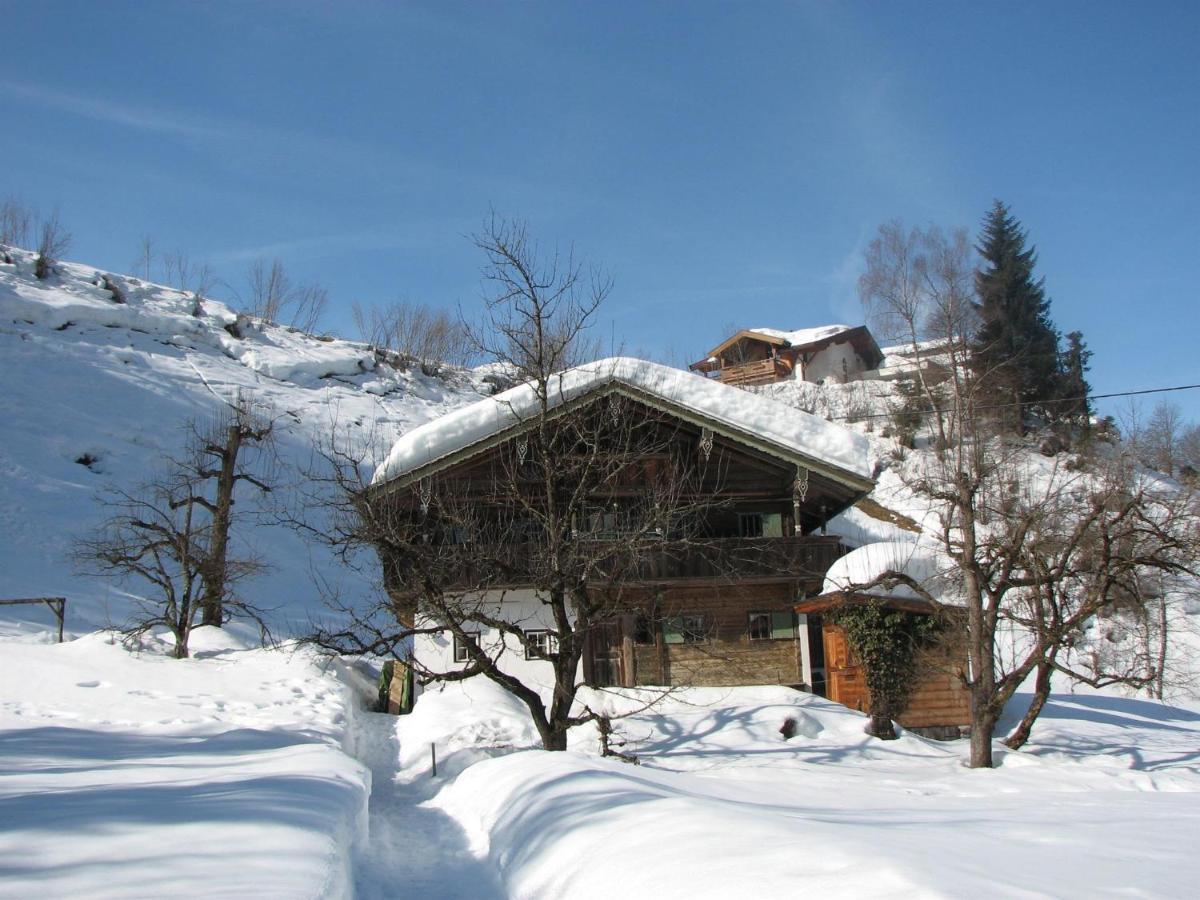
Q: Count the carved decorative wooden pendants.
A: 5